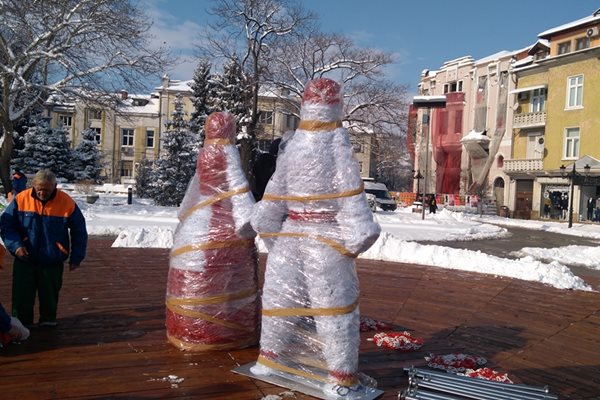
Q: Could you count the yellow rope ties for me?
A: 11